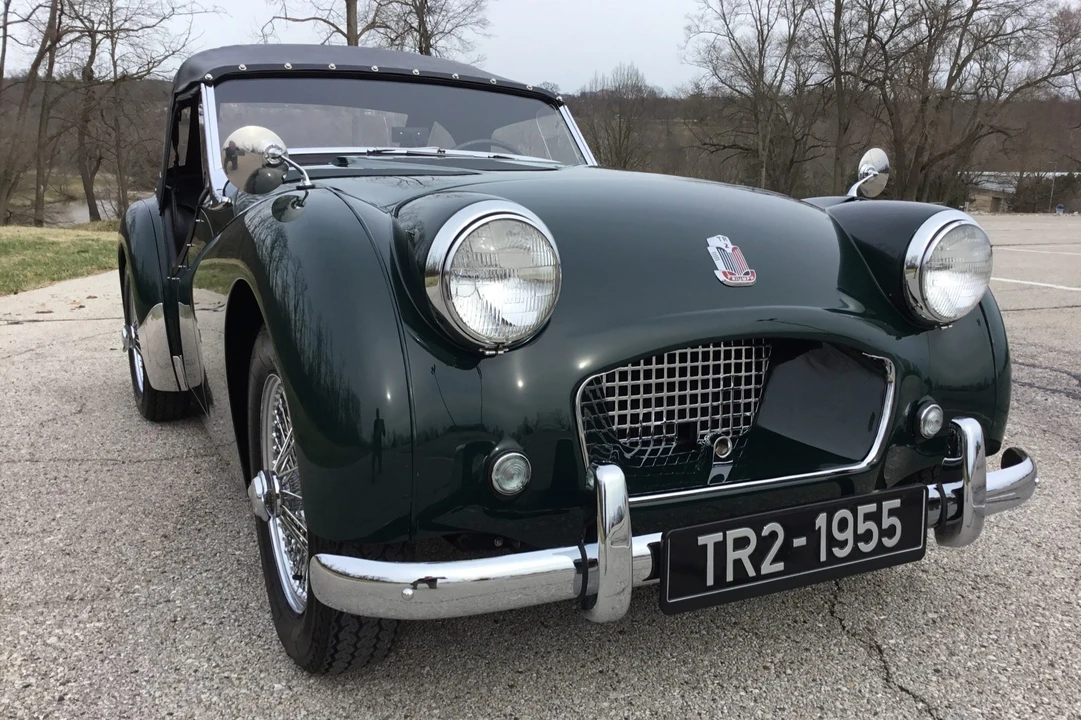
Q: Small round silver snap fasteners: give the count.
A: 10